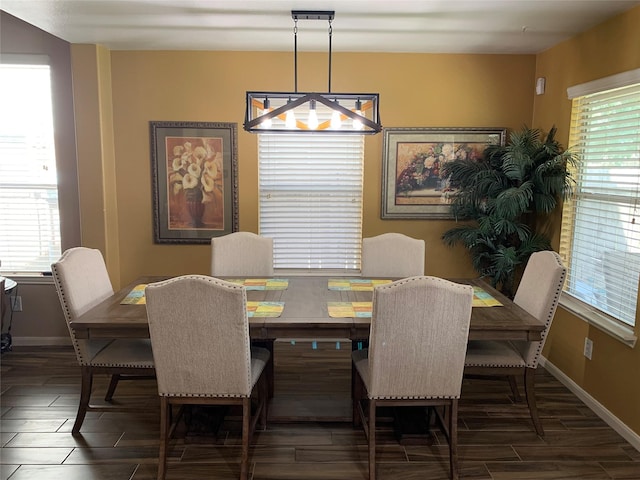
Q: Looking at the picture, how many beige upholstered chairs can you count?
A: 6